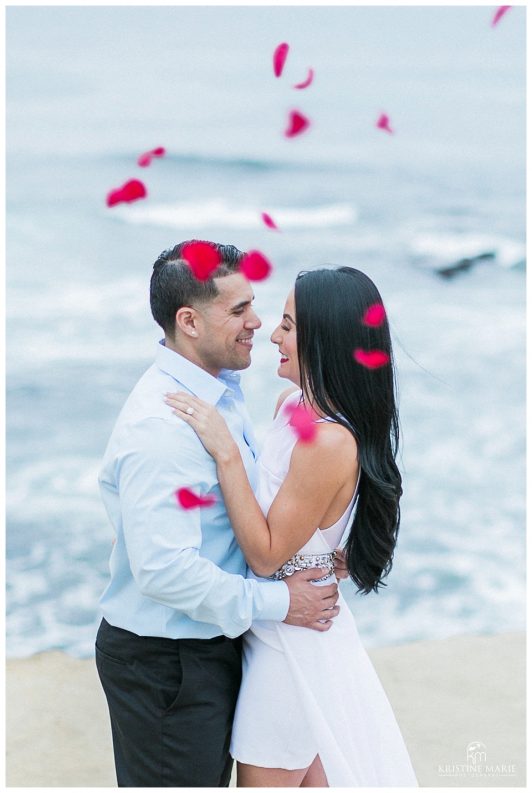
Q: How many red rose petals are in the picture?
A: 14